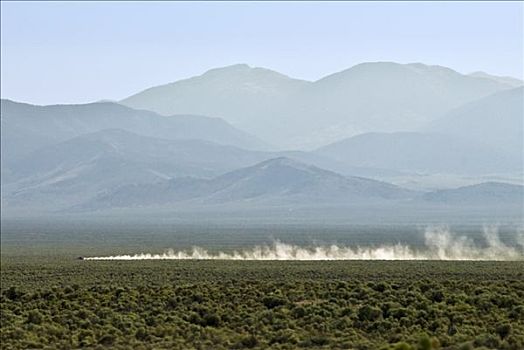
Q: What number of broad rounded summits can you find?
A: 2